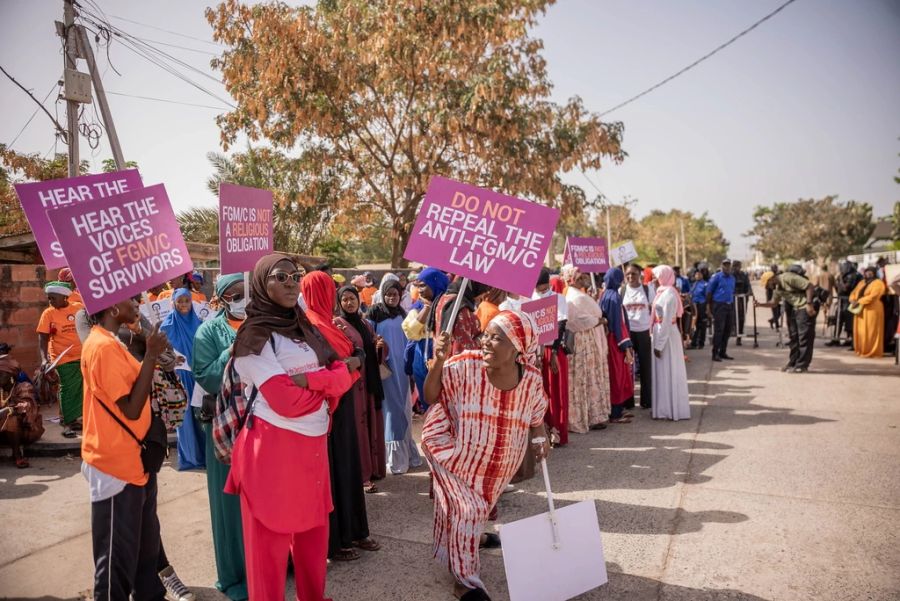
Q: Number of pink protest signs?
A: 6